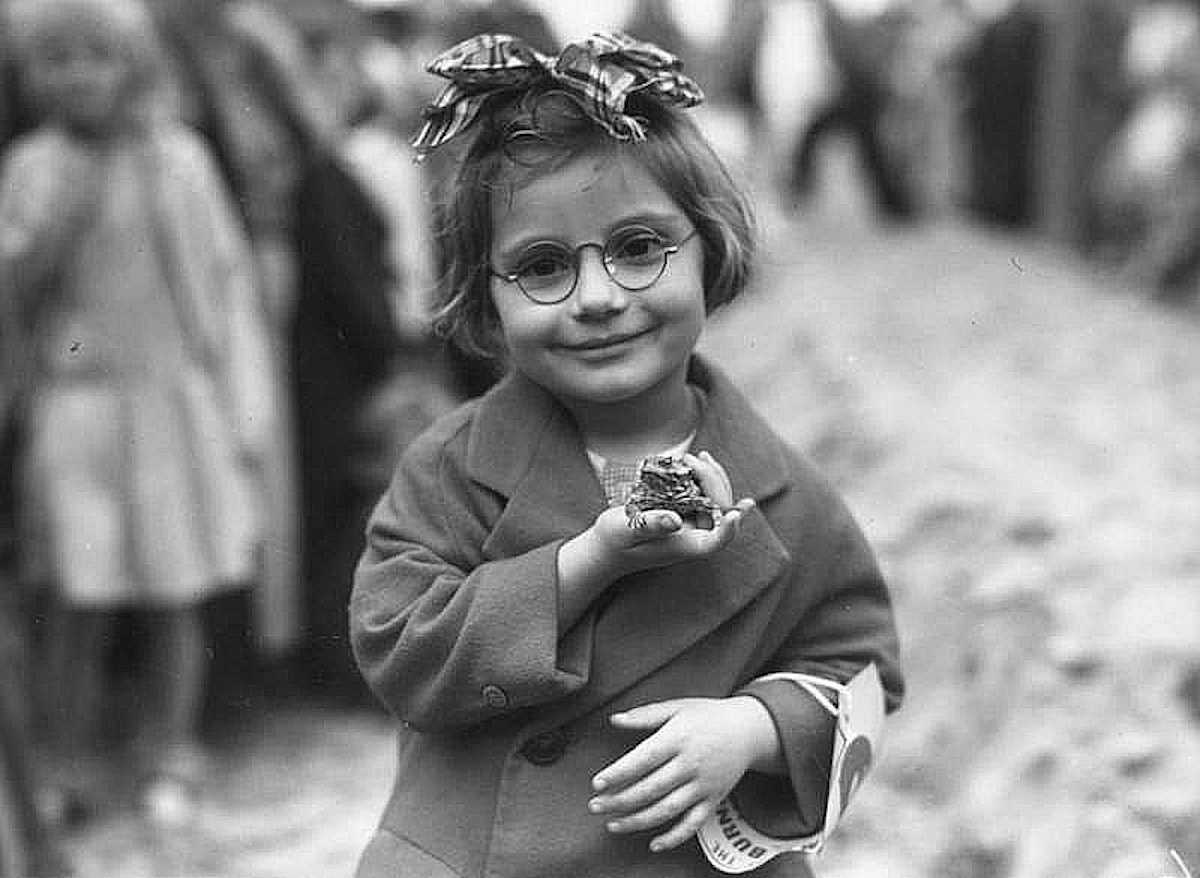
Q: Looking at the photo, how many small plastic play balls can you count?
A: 0